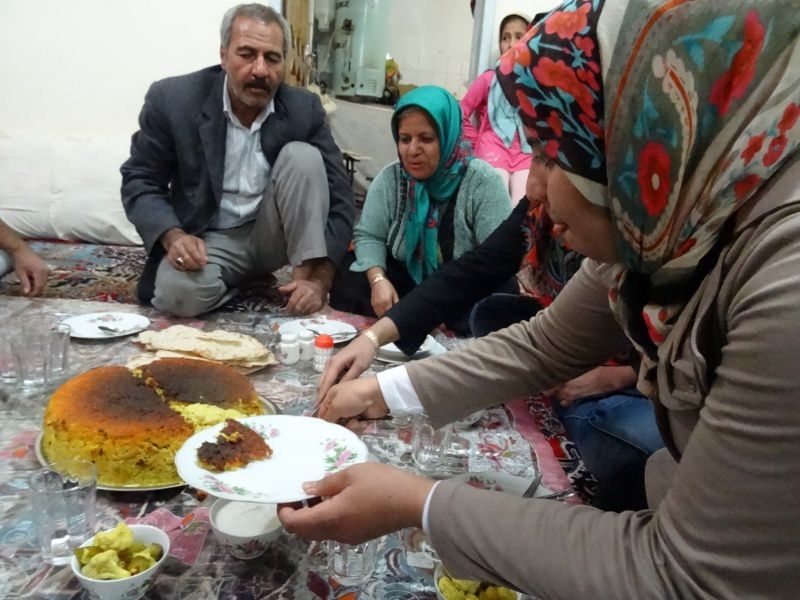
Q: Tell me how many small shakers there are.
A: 3